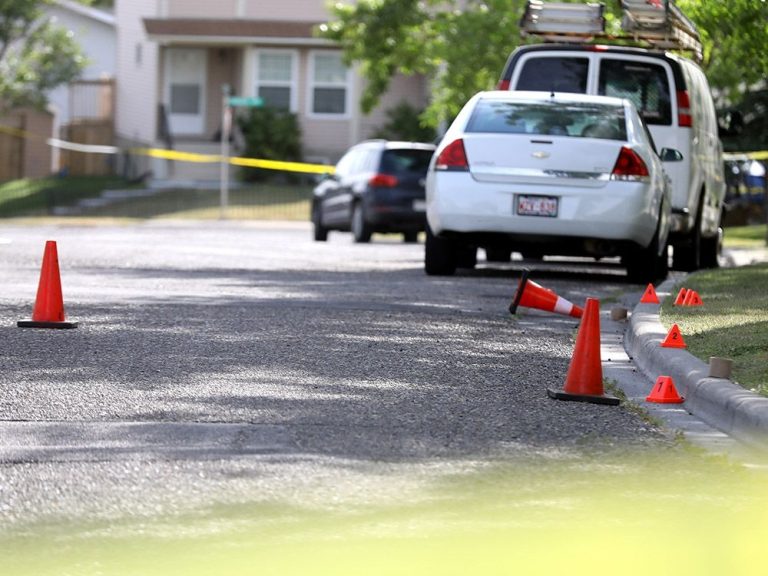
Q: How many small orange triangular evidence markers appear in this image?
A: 6